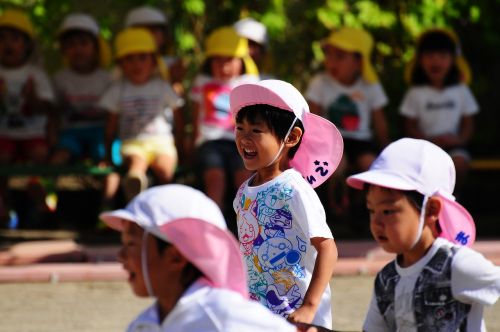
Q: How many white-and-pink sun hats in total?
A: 3